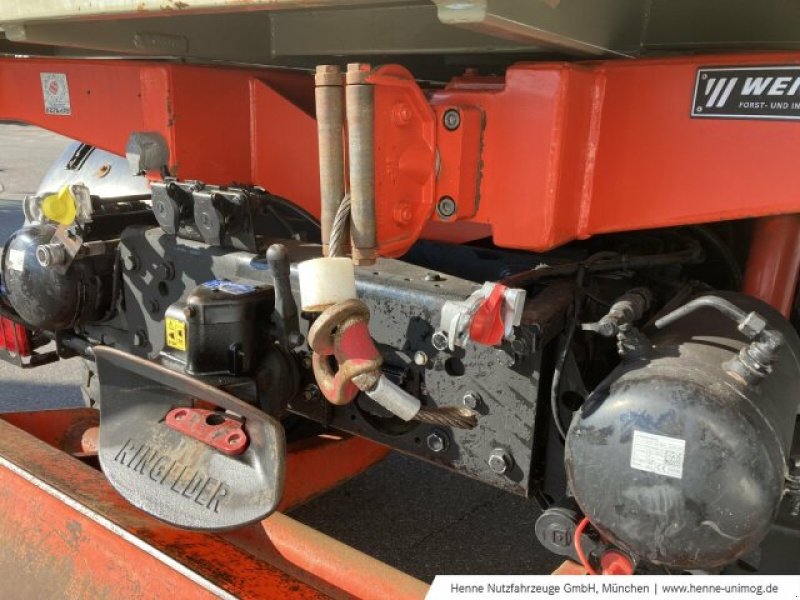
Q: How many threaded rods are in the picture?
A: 2